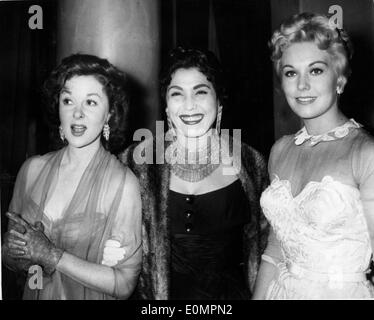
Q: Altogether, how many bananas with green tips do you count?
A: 0